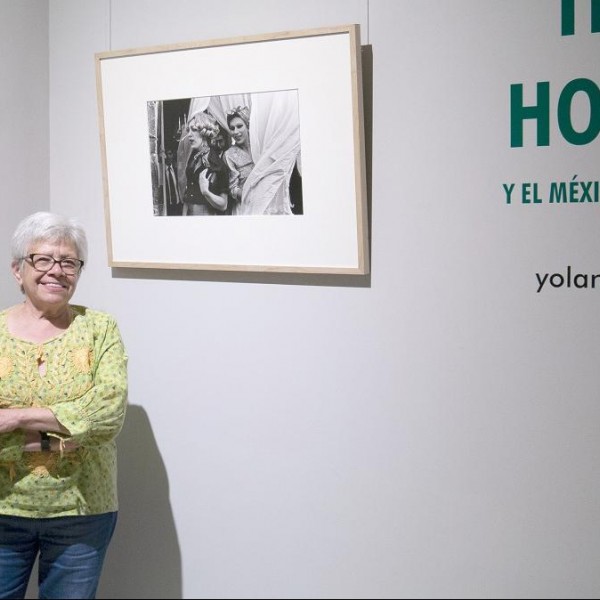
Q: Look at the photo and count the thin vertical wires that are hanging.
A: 2